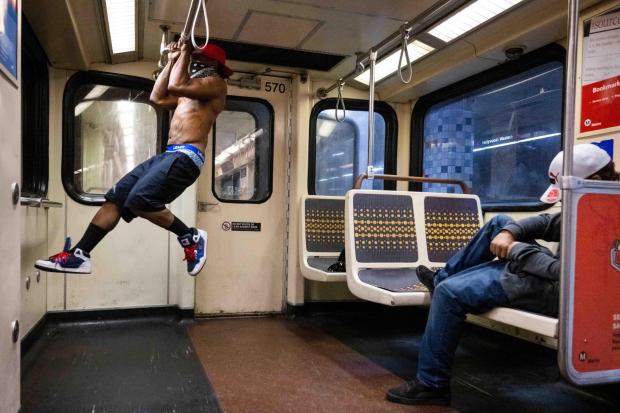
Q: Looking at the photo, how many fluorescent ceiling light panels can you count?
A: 3